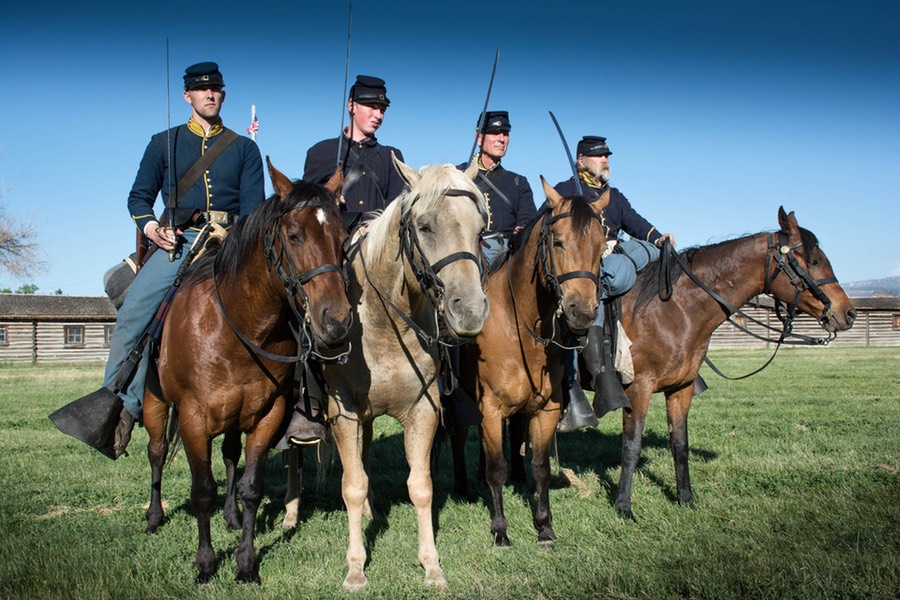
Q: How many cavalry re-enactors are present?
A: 4